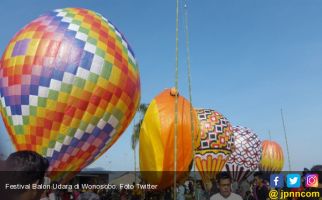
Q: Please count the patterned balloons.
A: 3